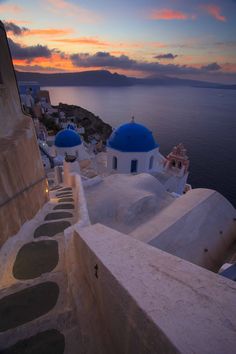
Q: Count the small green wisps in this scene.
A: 0